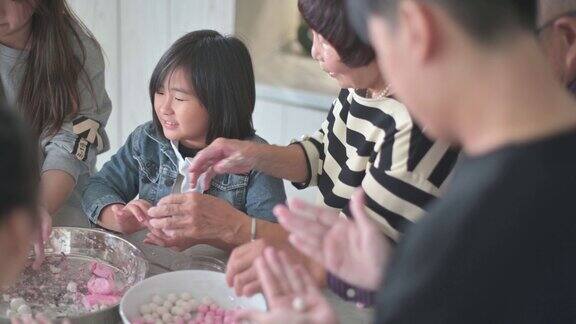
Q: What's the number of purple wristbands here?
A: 1